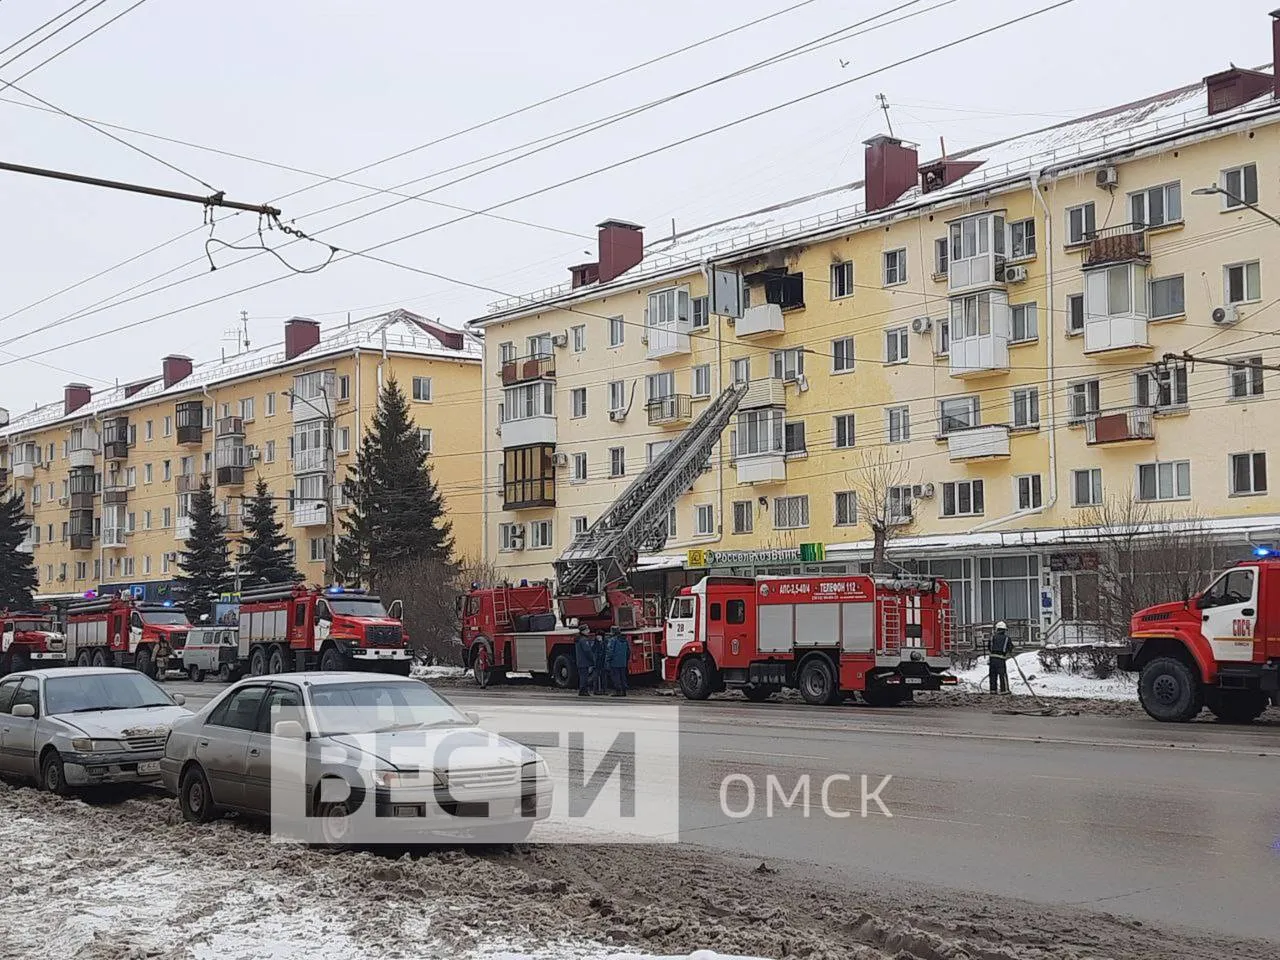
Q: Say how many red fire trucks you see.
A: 6